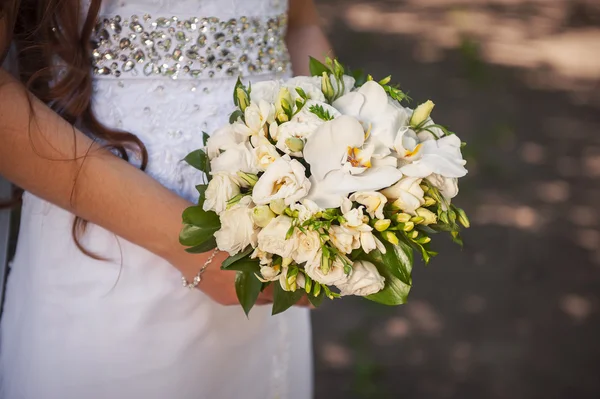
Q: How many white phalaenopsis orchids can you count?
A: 3